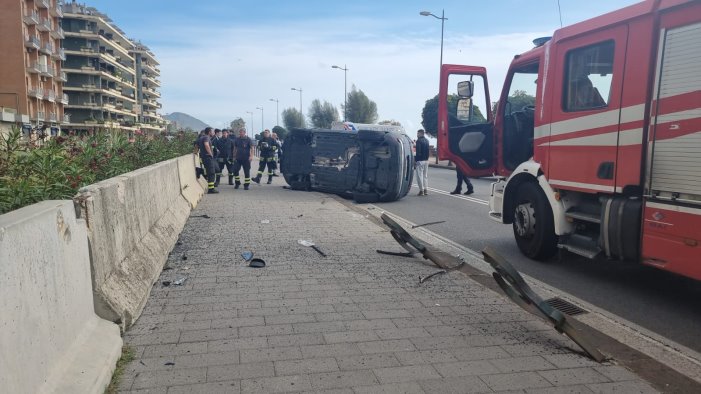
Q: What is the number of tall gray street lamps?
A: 6